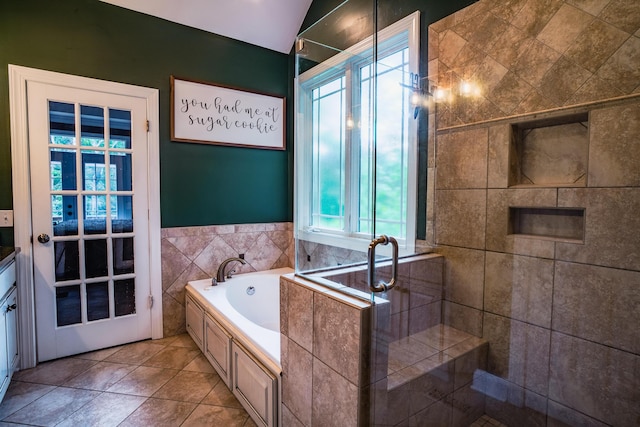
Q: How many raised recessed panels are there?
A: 3